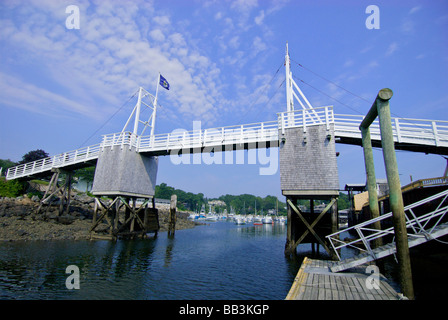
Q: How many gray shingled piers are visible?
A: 2